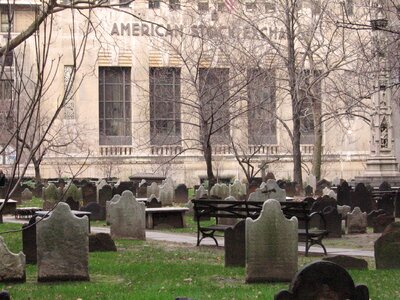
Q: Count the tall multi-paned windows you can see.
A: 5